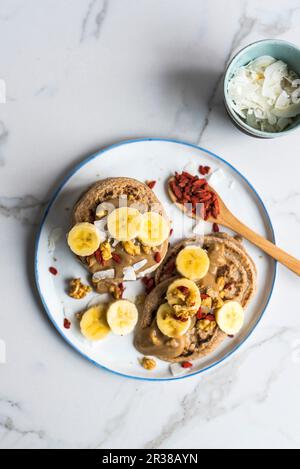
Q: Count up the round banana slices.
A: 9